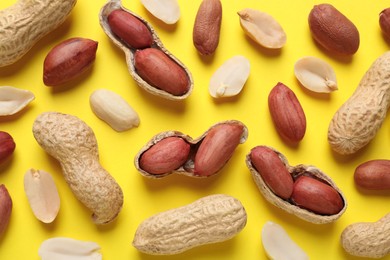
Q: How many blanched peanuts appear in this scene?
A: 9